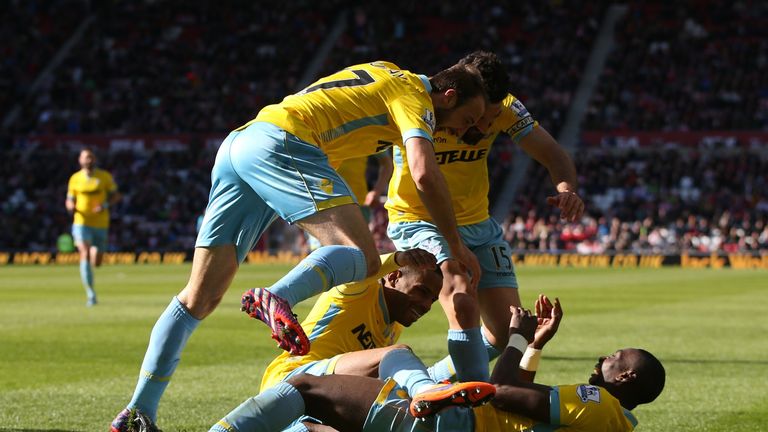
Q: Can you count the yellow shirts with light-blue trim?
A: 6